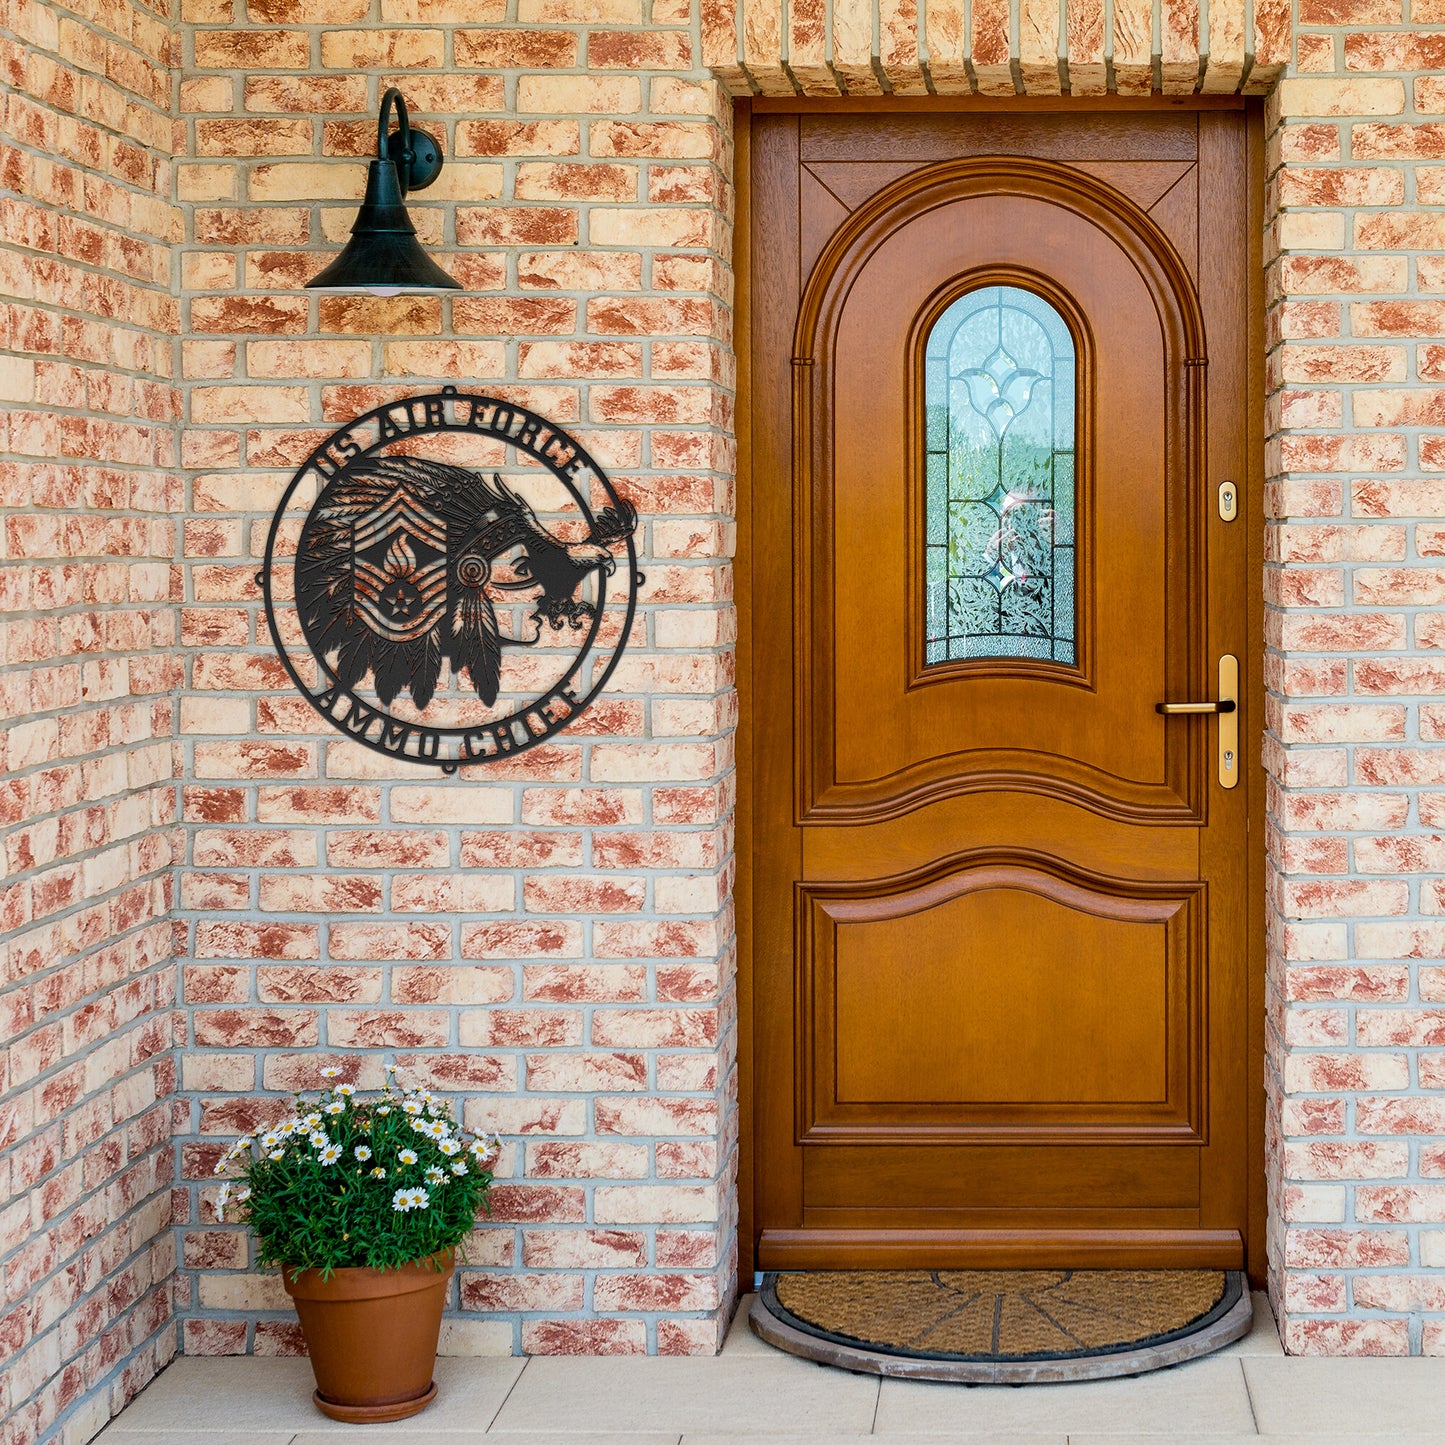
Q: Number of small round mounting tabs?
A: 4